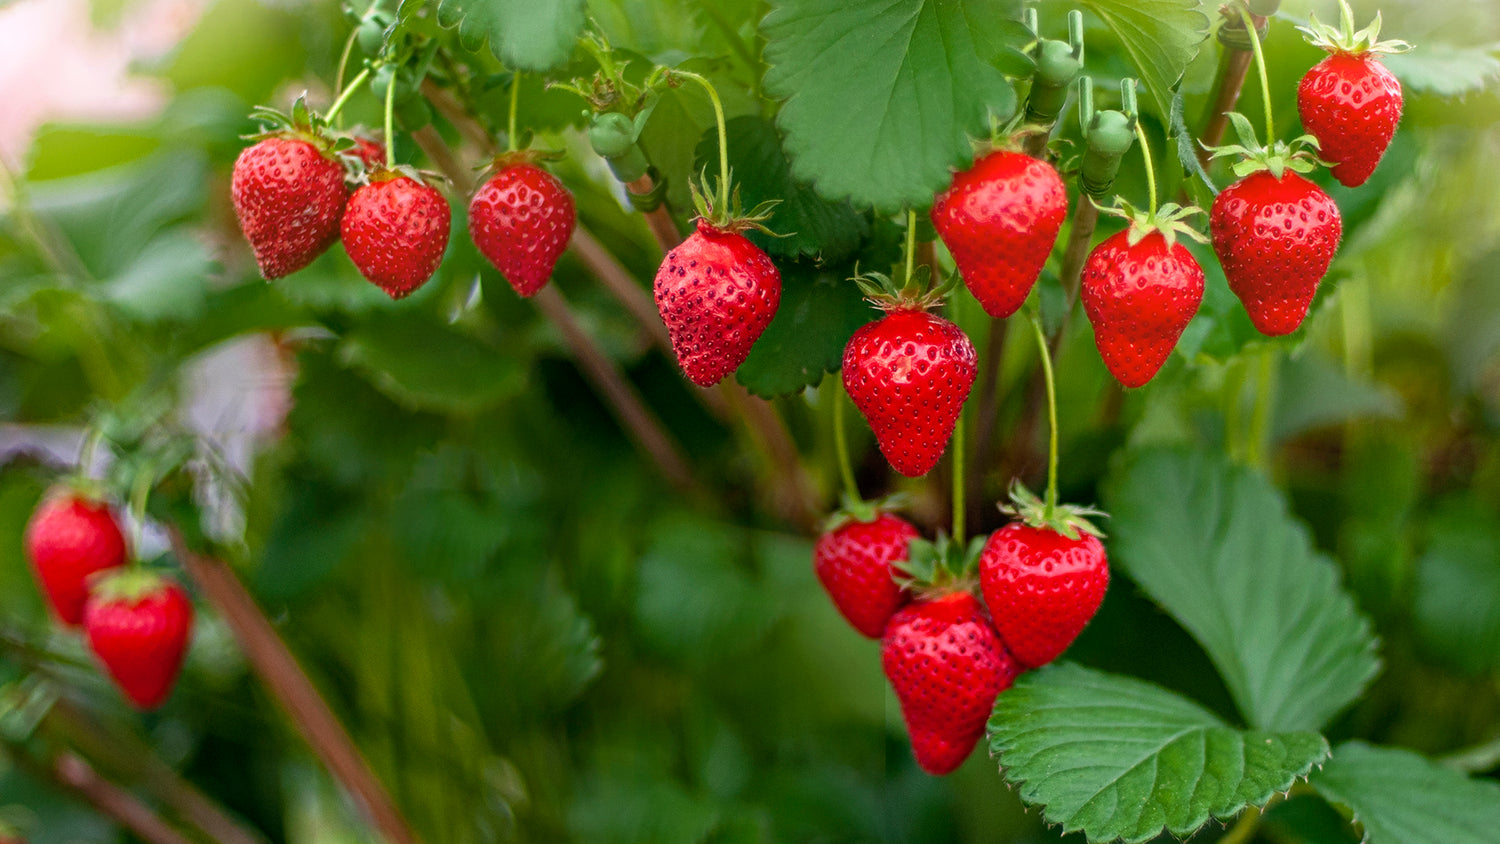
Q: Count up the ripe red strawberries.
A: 15